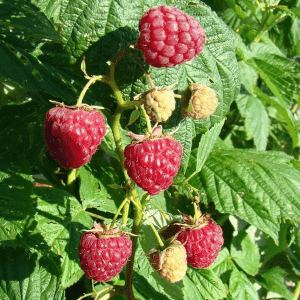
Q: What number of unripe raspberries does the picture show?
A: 3